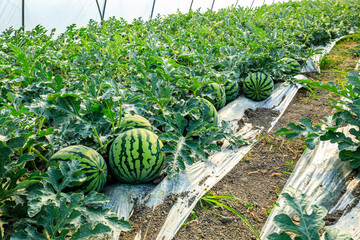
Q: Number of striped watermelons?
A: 8